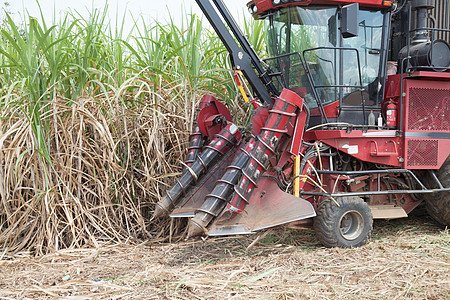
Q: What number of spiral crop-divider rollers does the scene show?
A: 4